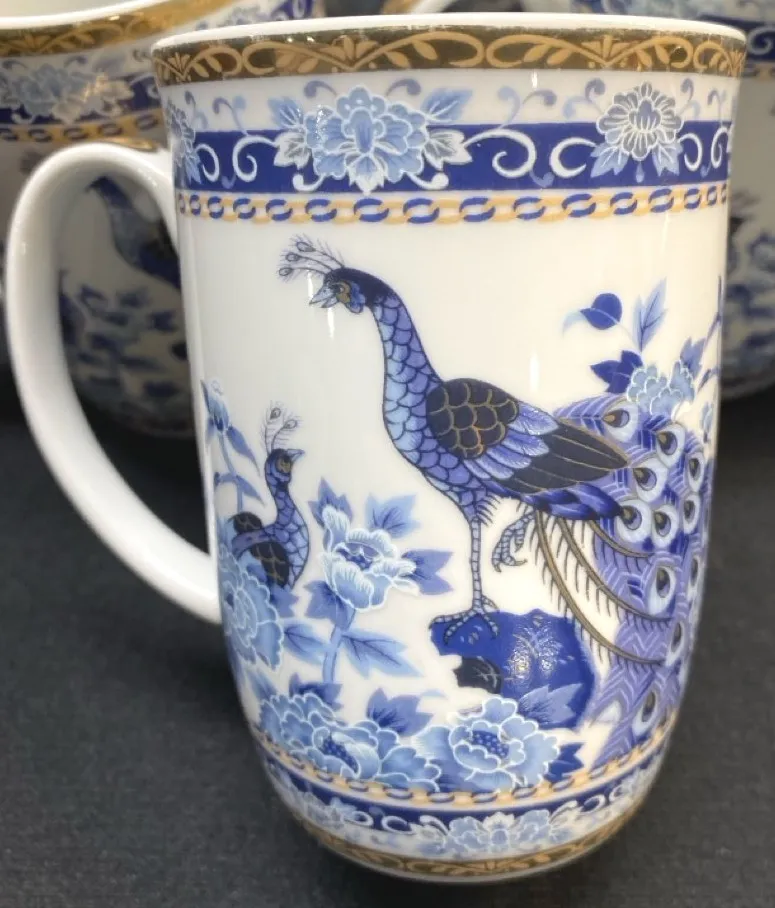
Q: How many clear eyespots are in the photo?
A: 11